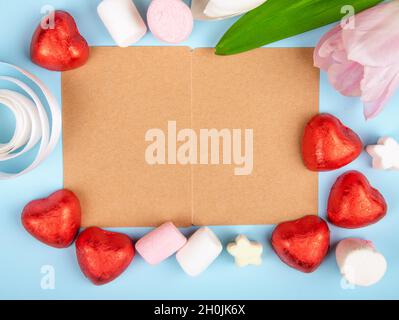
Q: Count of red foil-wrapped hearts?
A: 6